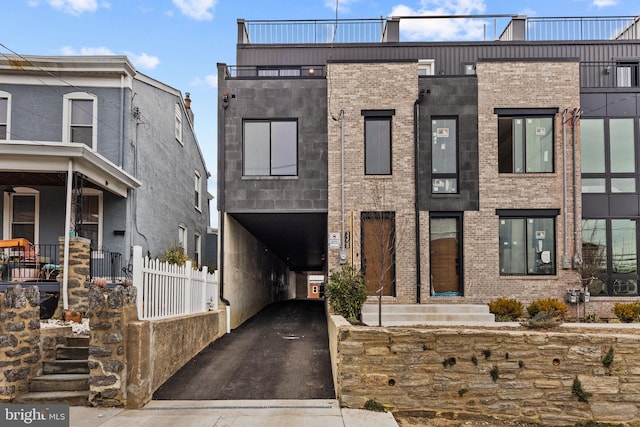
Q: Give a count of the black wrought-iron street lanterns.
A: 0